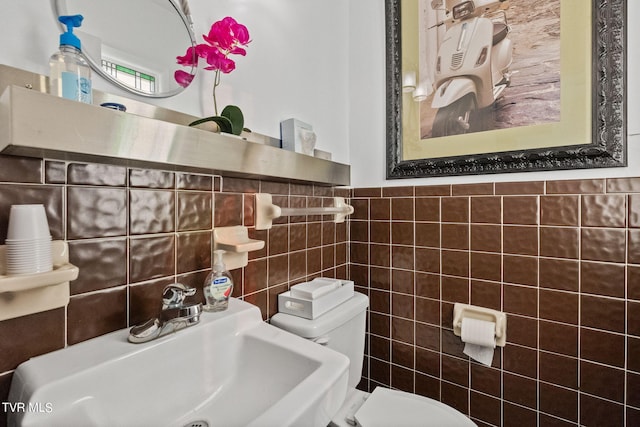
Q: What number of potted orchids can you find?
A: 1